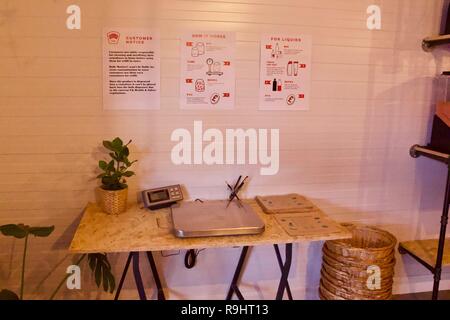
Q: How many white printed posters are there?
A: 3